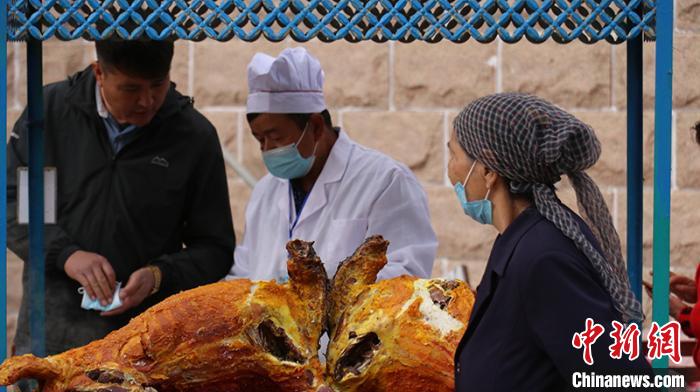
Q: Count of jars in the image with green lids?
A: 0